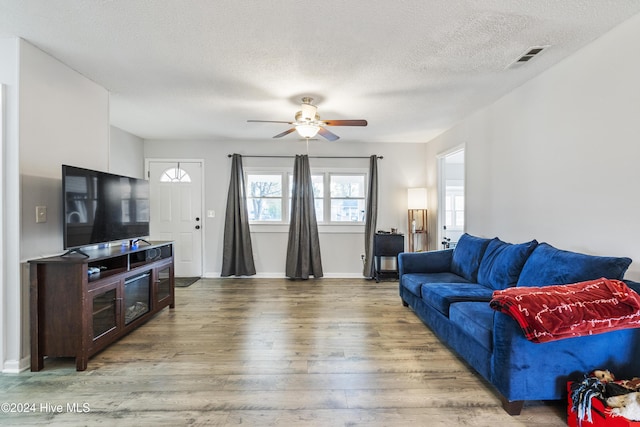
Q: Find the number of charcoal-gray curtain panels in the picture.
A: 3